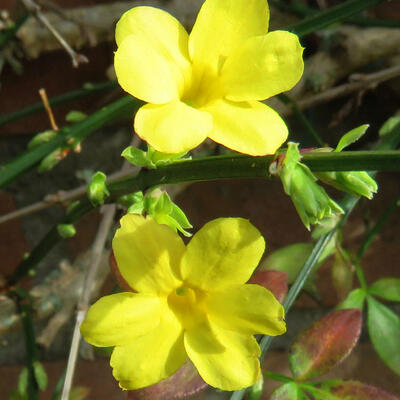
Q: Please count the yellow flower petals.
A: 12